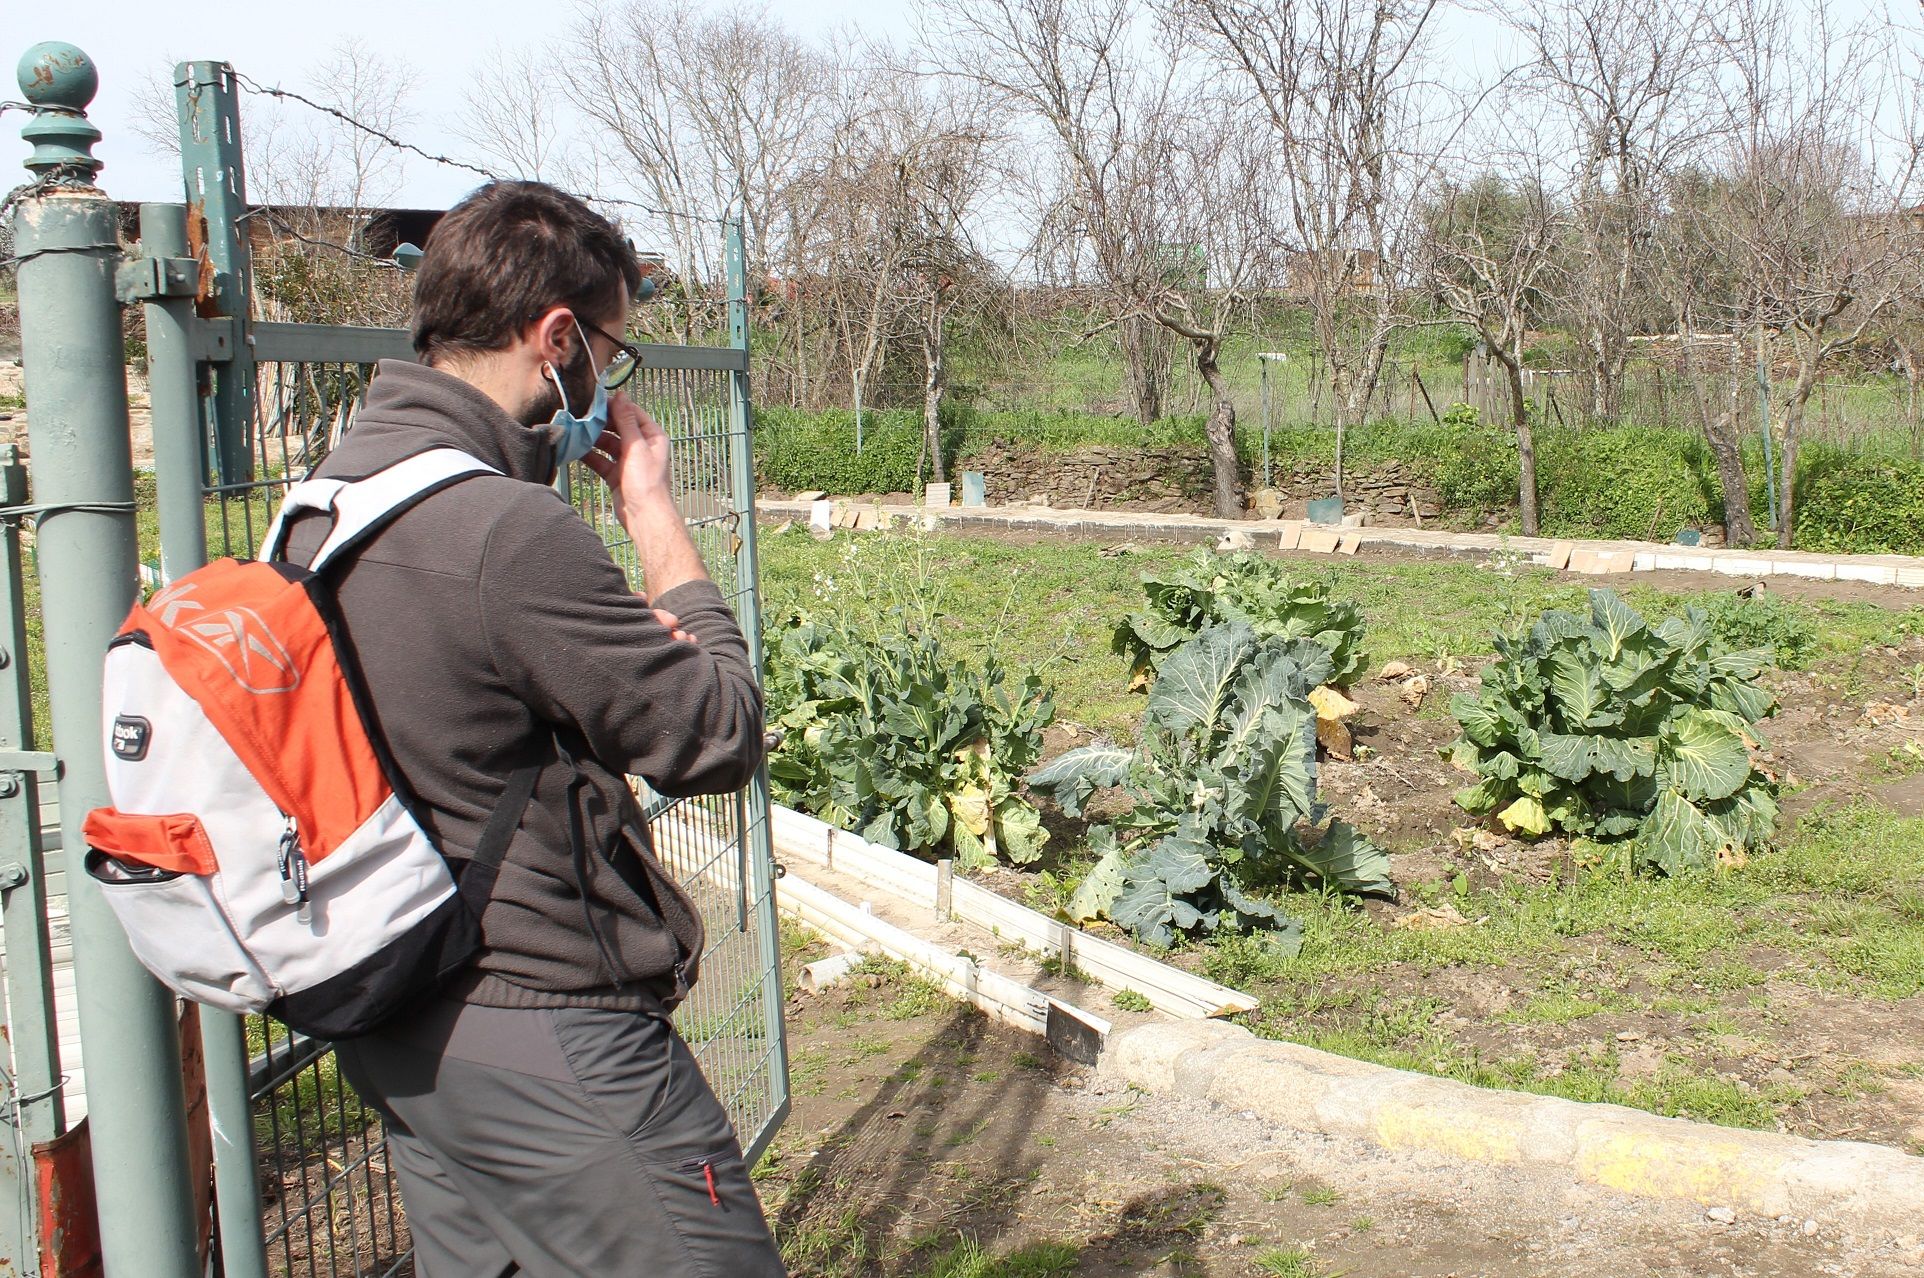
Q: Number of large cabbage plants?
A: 4